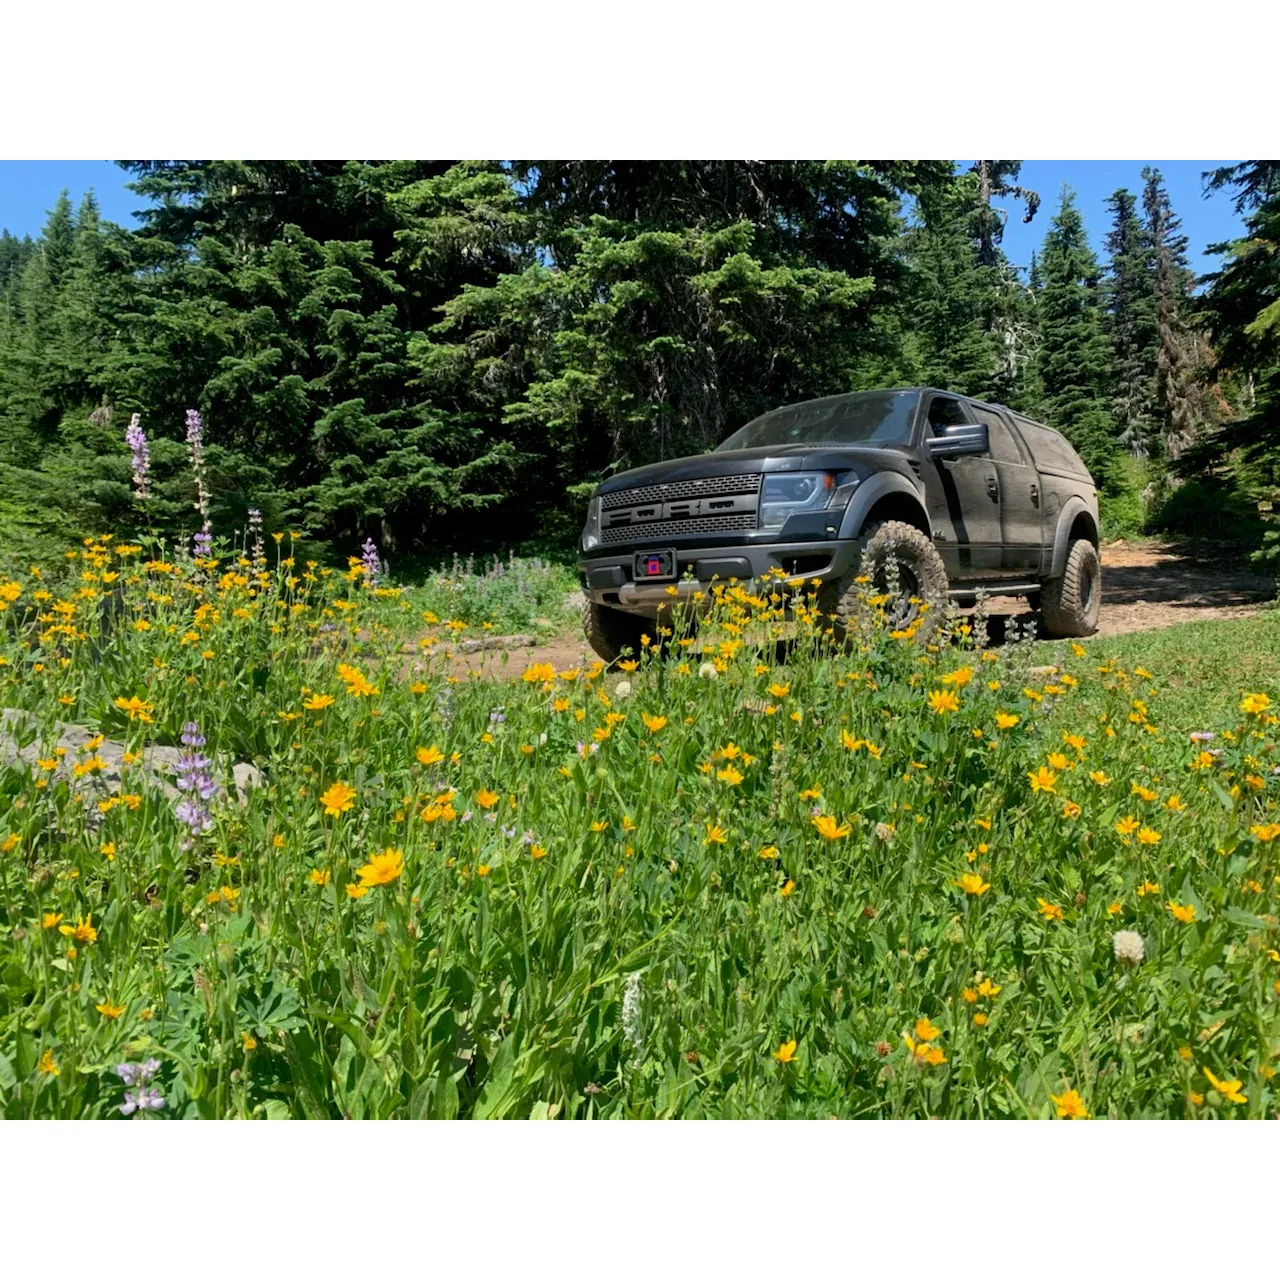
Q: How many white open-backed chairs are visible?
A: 0